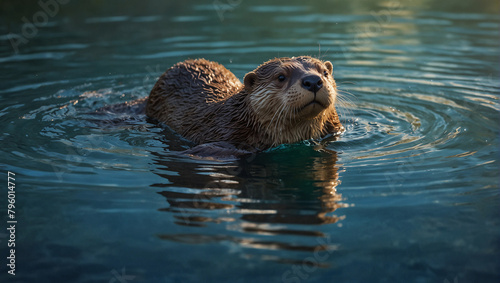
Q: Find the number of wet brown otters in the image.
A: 1